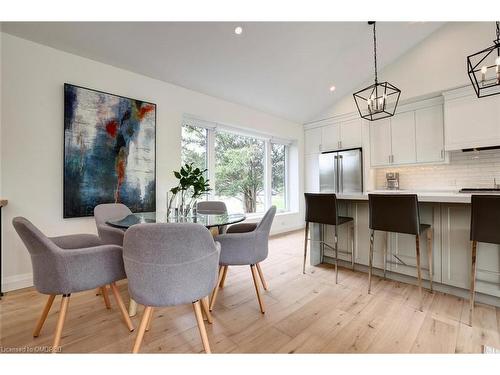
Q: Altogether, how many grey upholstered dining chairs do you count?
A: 5